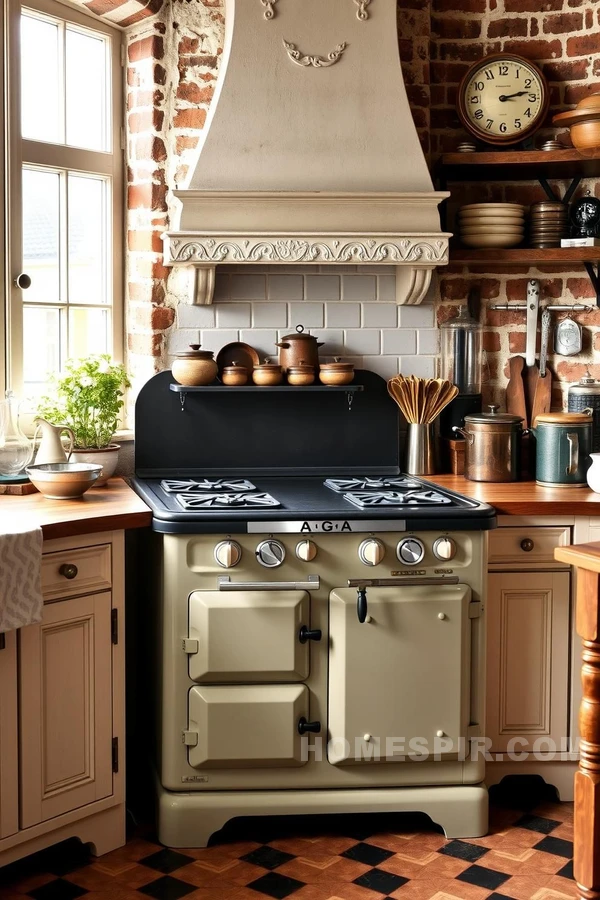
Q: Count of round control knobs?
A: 6